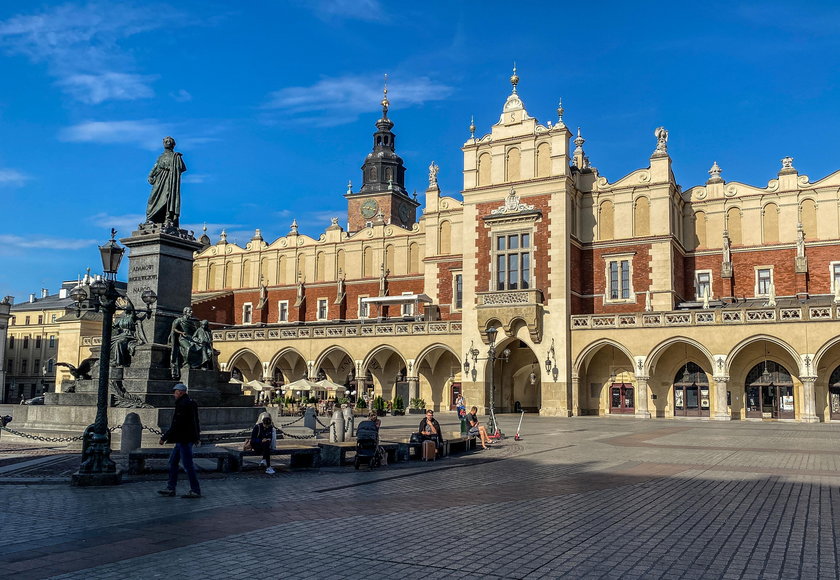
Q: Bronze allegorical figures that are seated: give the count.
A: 3